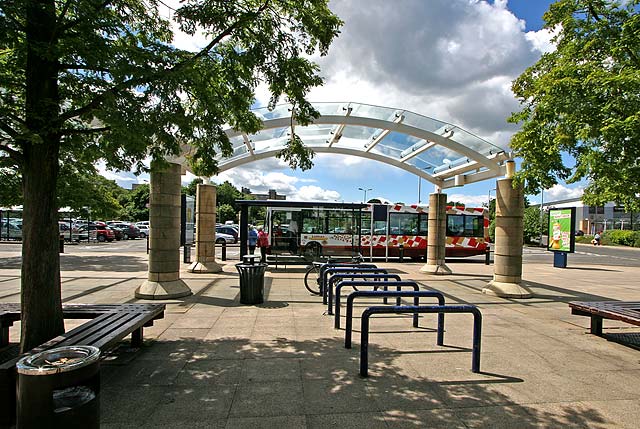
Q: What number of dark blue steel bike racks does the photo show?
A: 6